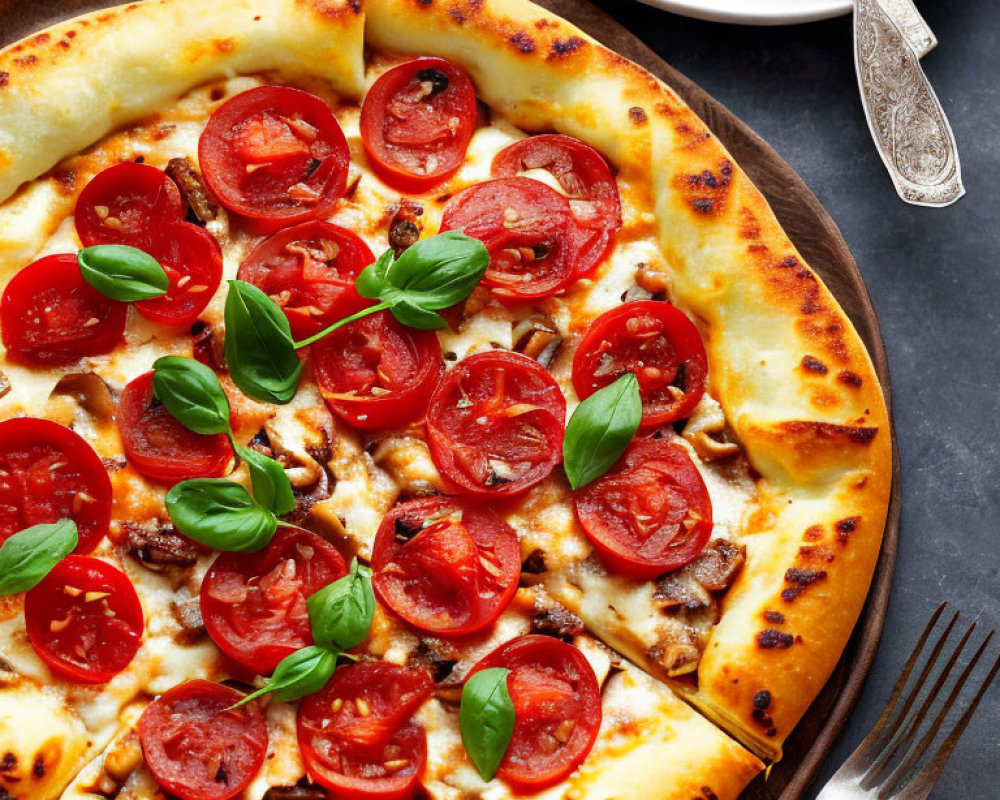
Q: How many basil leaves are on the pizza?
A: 13